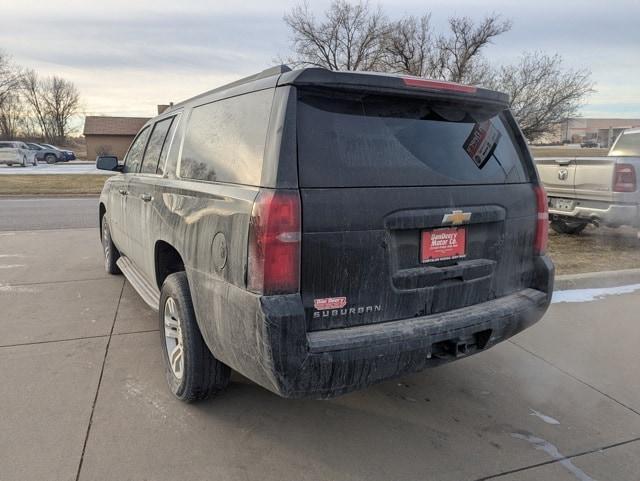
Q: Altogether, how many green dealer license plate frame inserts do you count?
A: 0